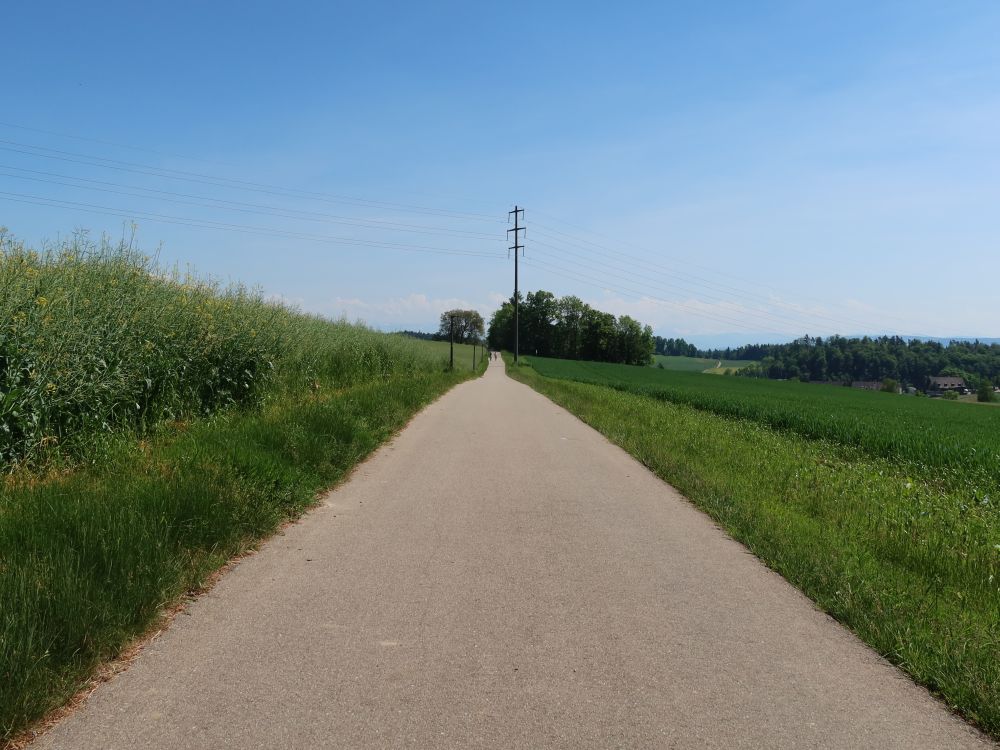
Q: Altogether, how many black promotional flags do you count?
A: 0